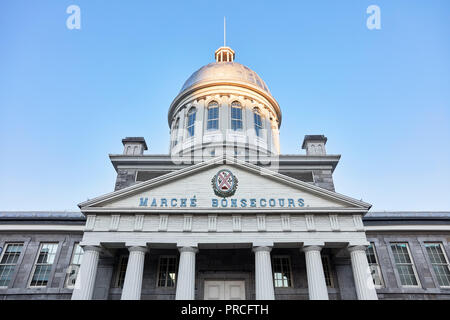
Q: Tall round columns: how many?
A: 6